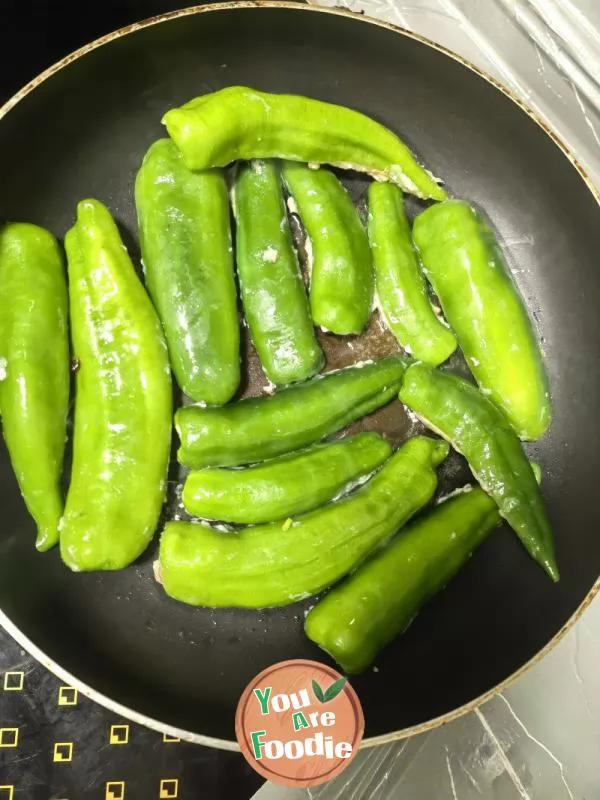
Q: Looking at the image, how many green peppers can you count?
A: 13